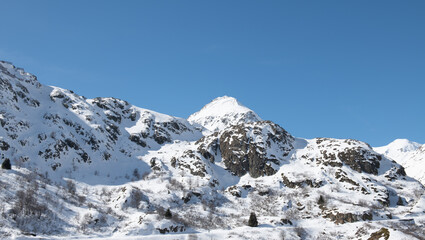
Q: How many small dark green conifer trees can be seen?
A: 5